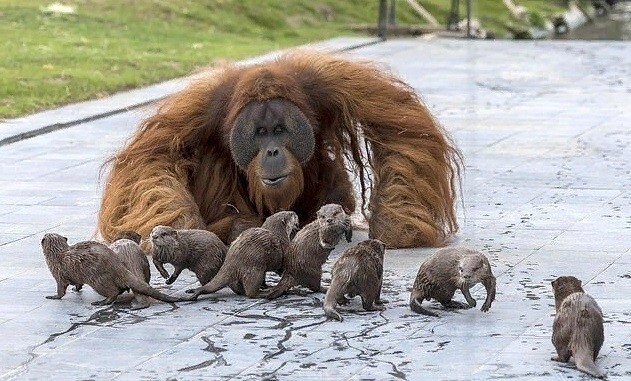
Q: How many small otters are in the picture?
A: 8